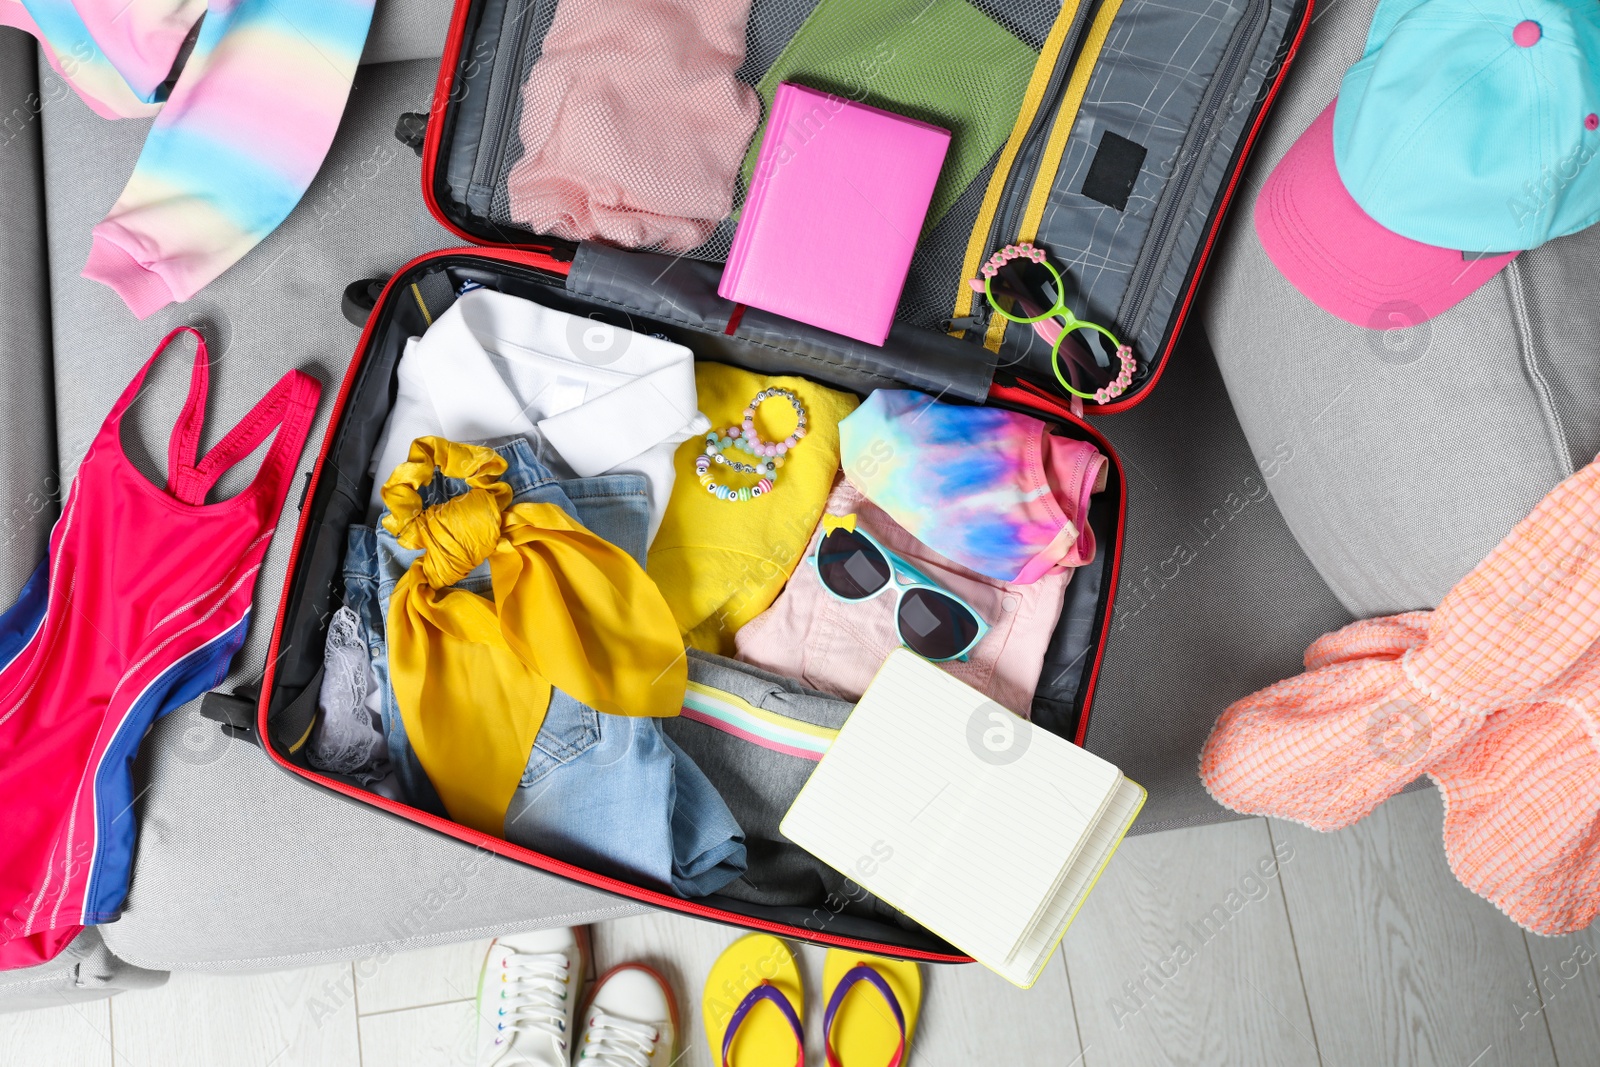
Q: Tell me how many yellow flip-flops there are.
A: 2